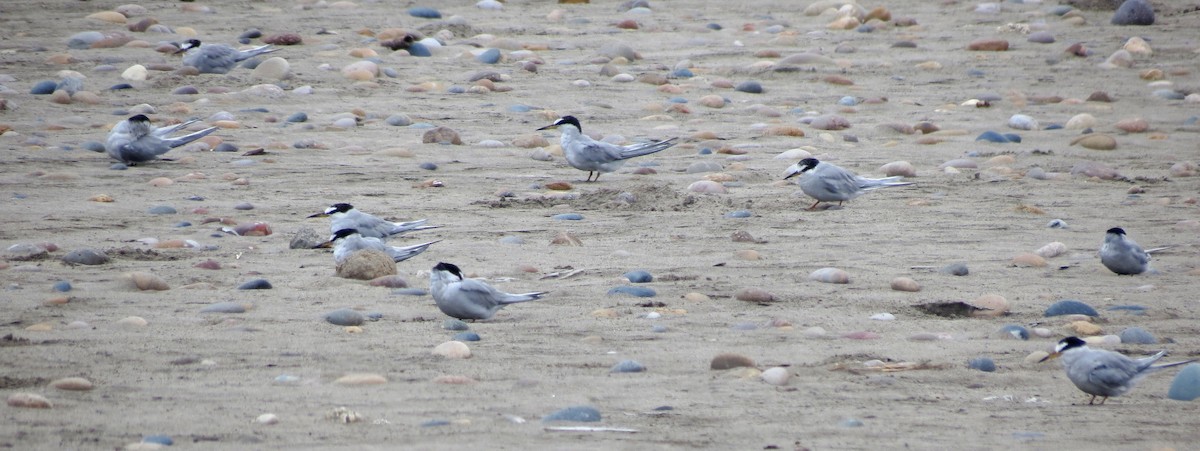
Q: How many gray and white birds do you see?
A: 9